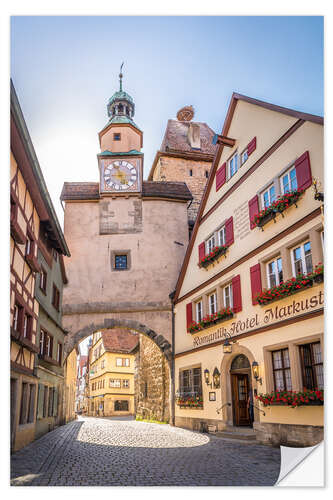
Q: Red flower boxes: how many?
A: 6